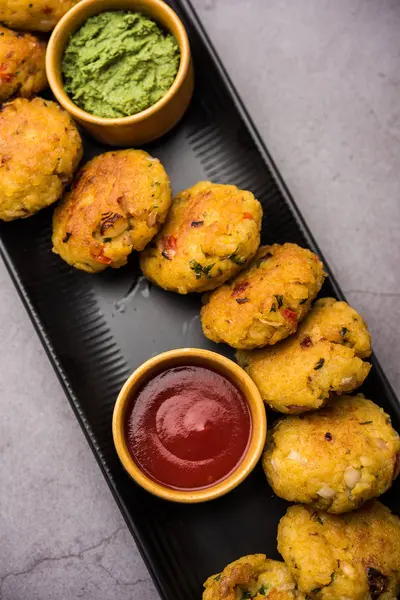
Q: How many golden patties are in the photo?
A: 10